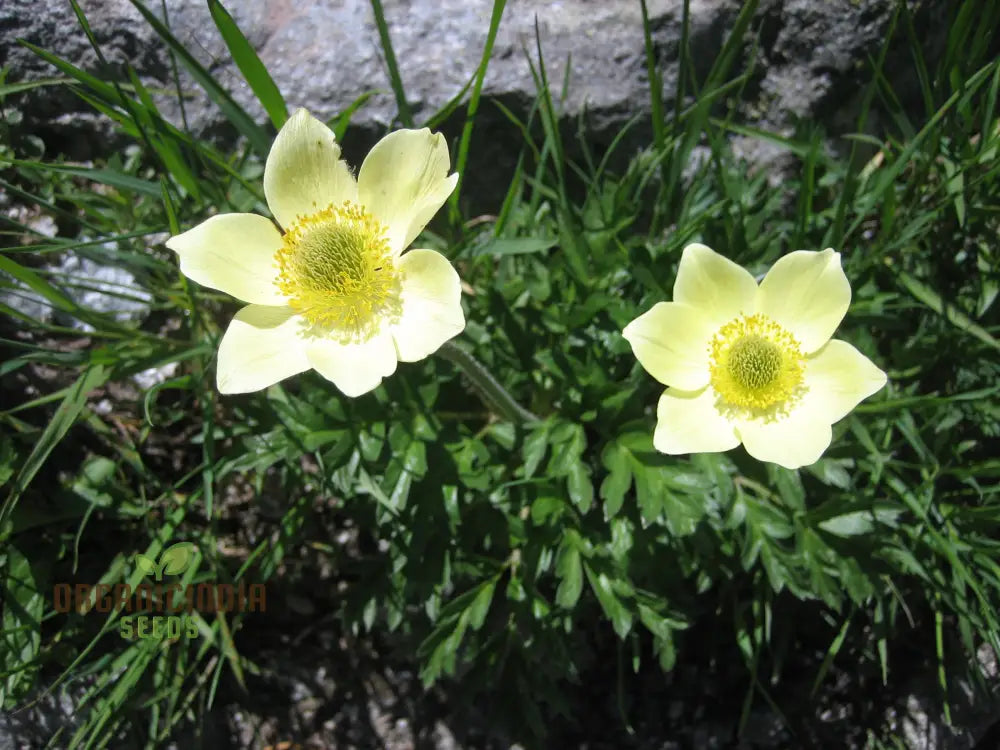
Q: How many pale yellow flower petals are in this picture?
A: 12